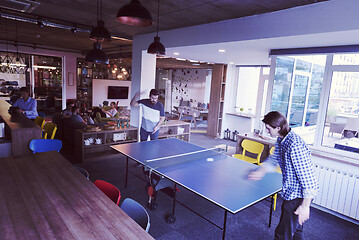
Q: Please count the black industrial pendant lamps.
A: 4